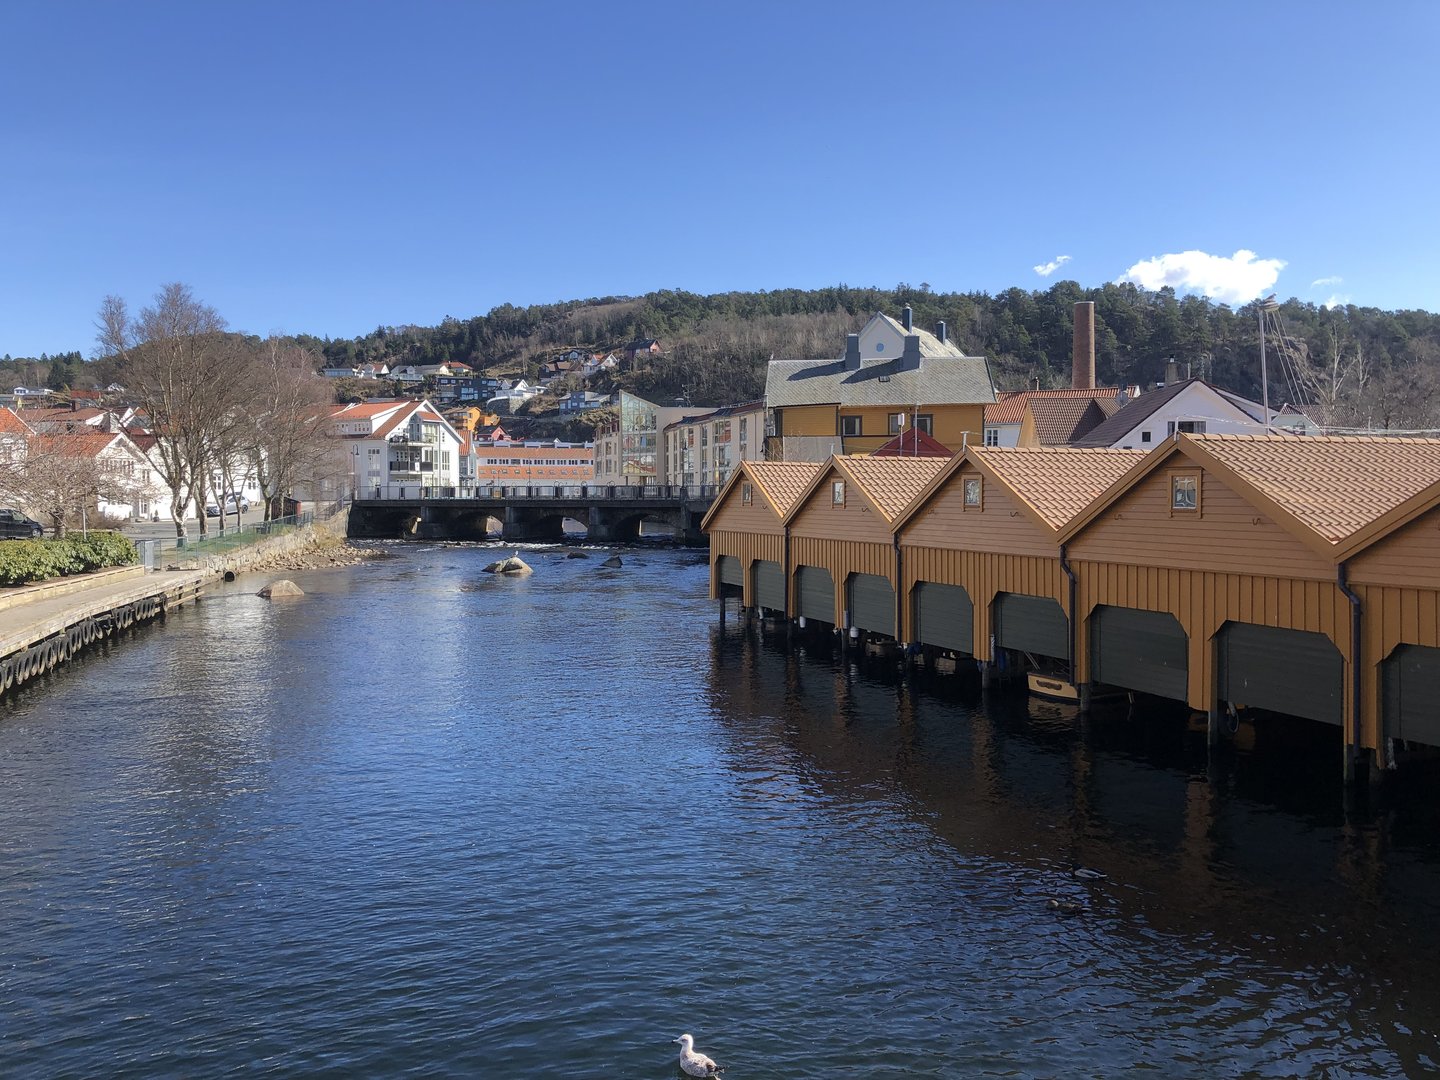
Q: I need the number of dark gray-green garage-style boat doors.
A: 9